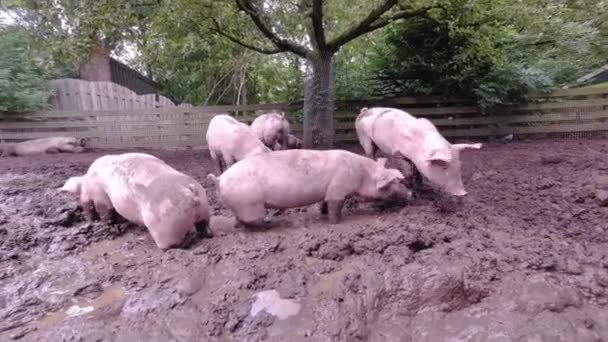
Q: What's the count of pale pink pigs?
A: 6